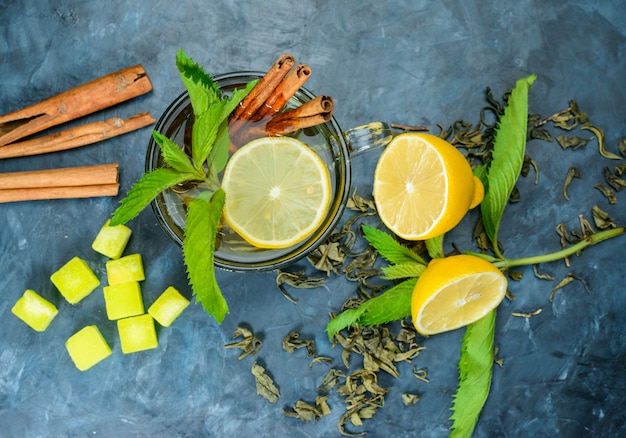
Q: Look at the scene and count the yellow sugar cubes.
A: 8